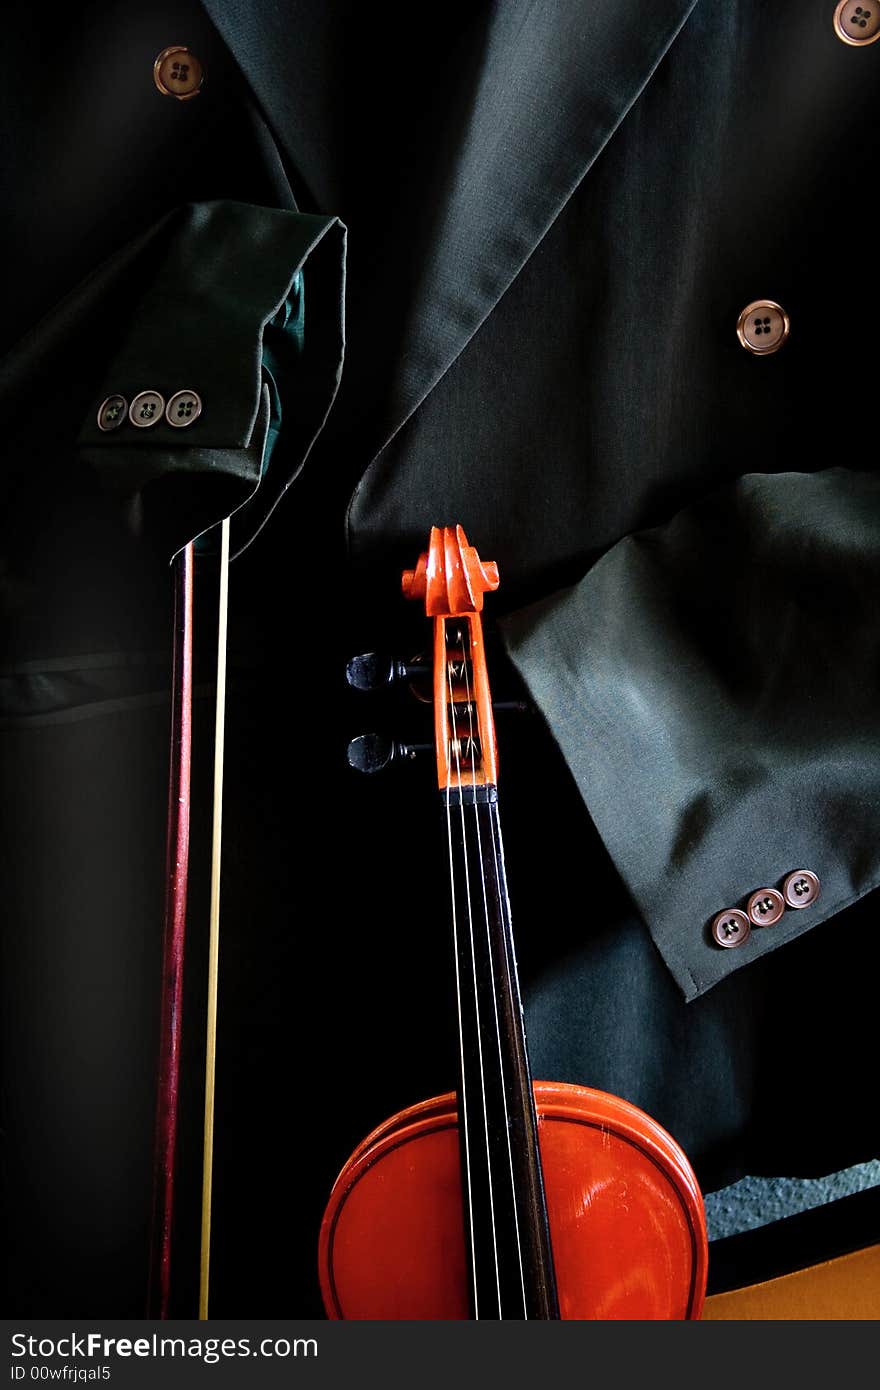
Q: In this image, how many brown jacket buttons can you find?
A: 9